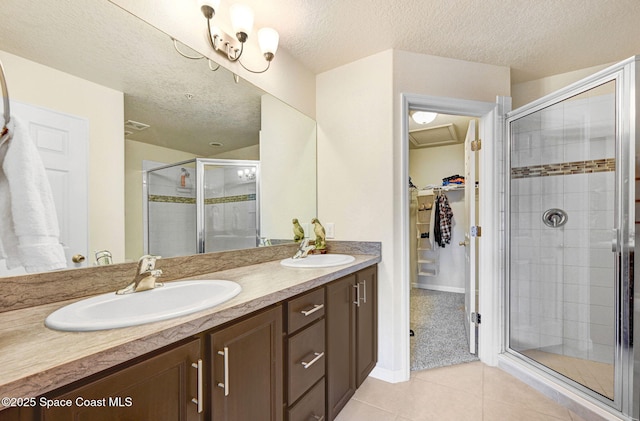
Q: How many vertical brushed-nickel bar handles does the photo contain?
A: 4